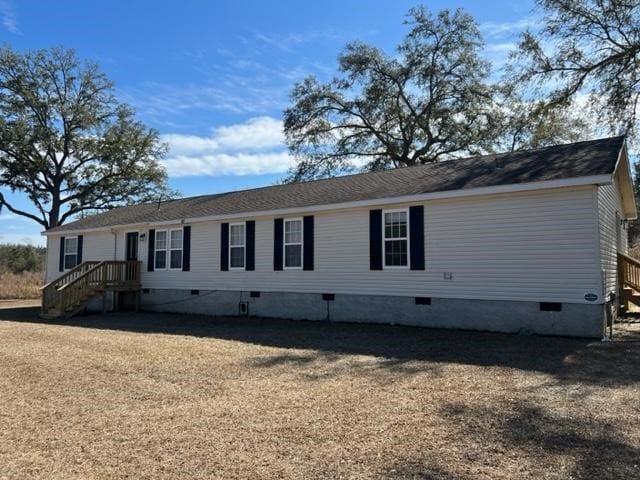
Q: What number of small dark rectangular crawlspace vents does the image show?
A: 6